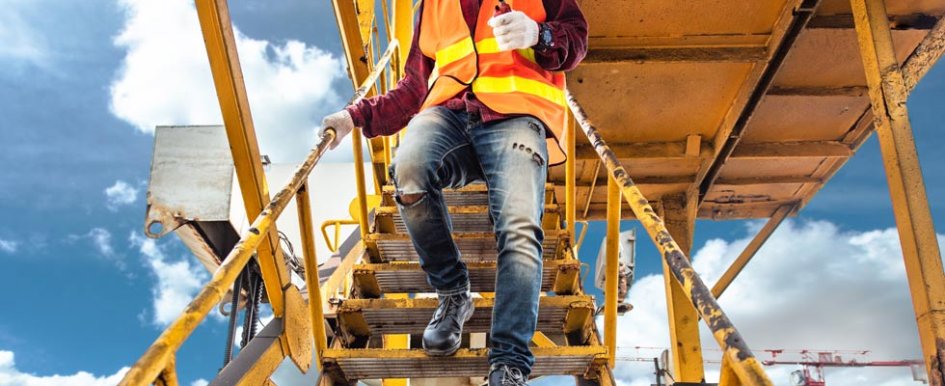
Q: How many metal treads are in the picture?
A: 6